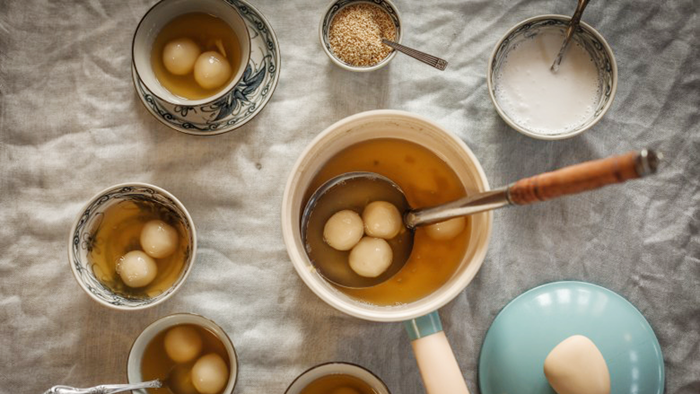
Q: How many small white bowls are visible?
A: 6